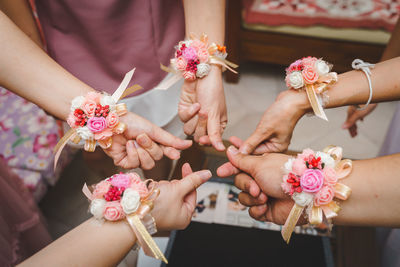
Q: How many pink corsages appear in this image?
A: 5